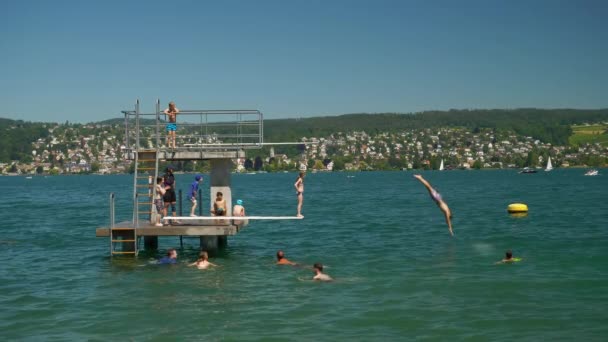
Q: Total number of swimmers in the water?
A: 5